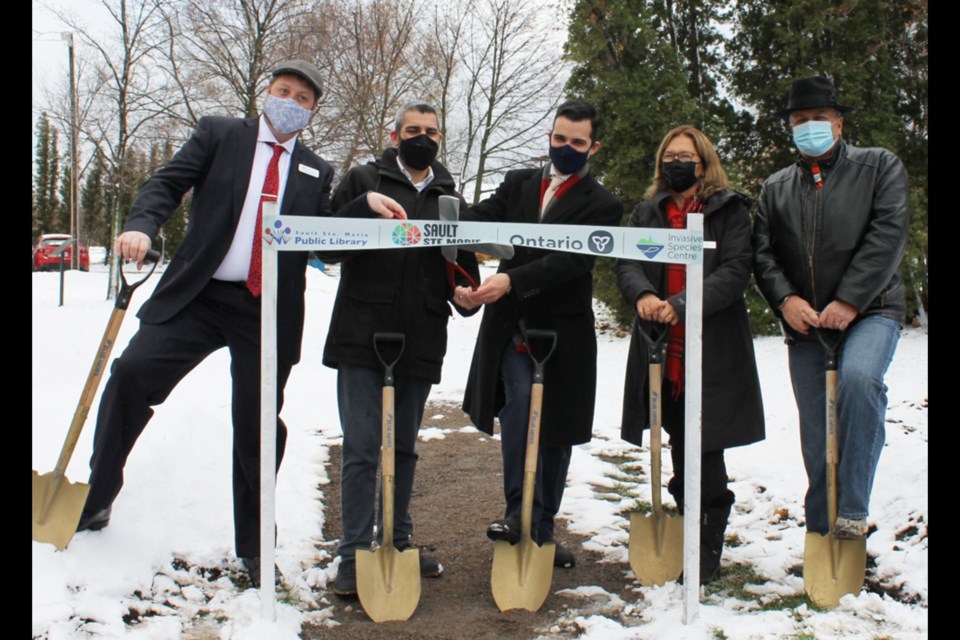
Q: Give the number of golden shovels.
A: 5